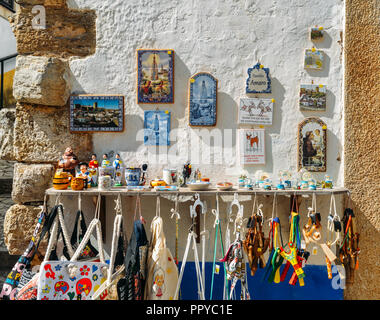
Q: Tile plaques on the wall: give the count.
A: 11